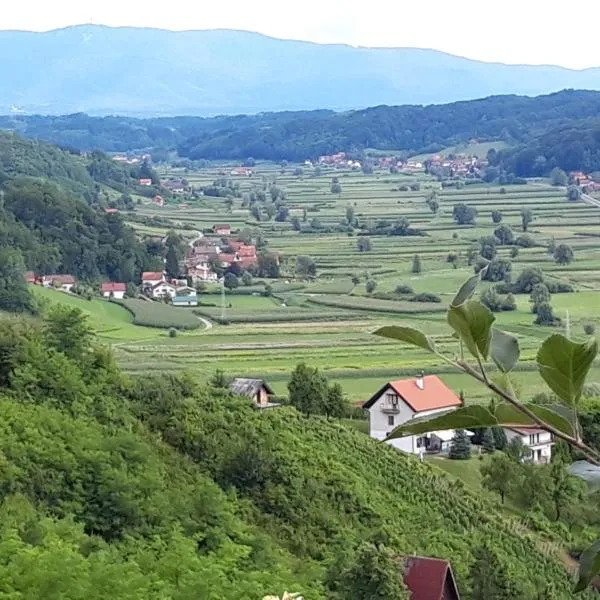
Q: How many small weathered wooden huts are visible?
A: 1